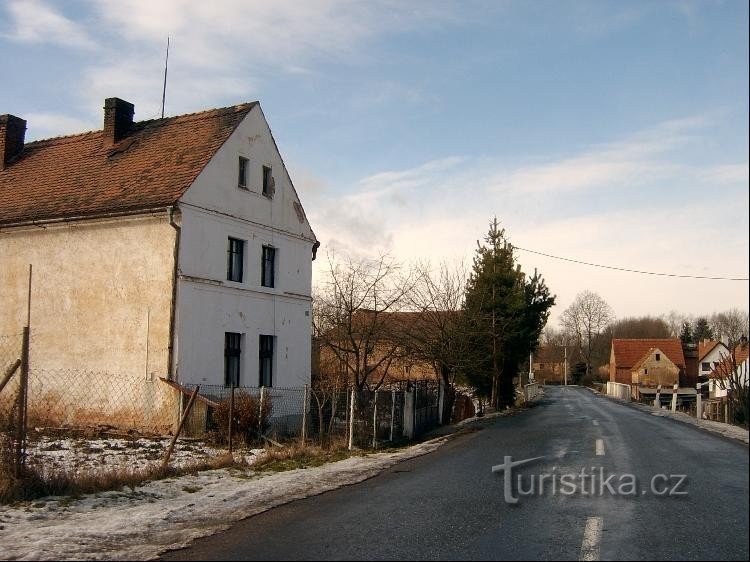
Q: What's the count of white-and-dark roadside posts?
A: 3